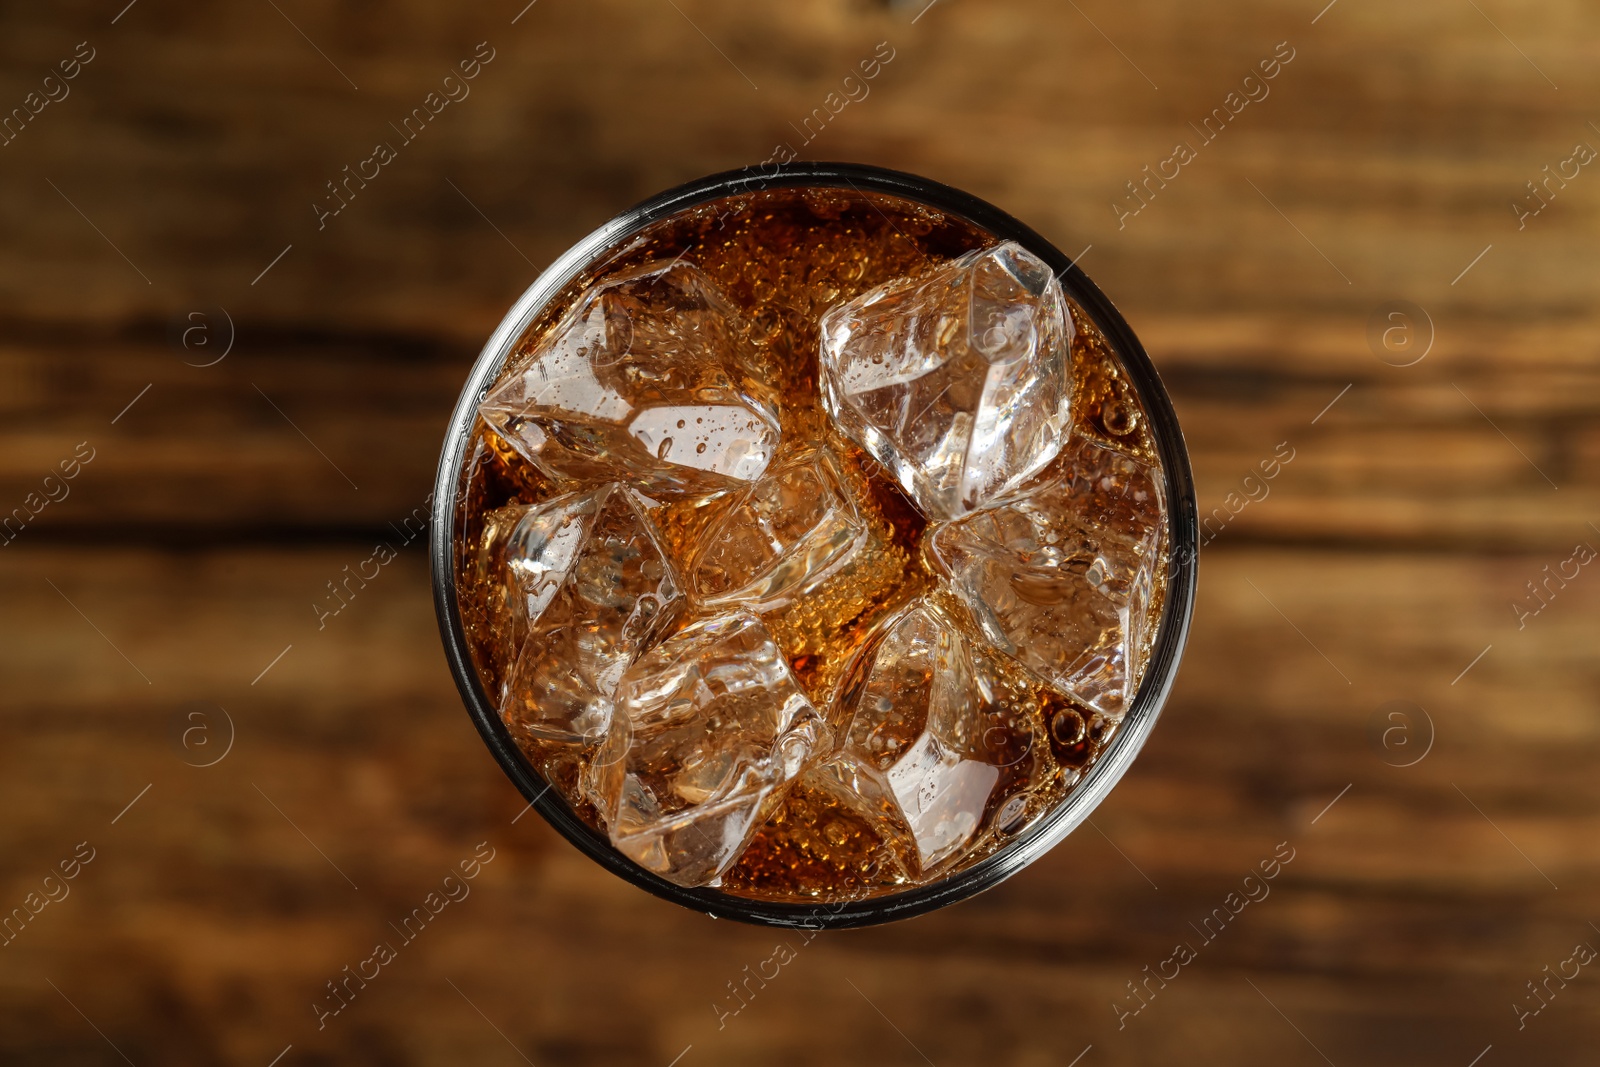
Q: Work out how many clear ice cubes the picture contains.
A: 7